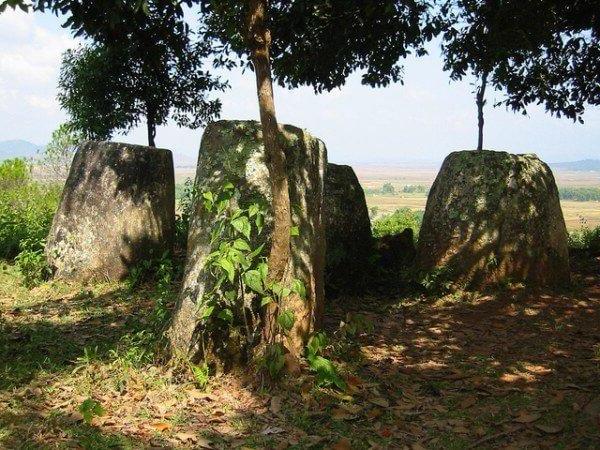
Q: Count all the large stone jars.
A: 4